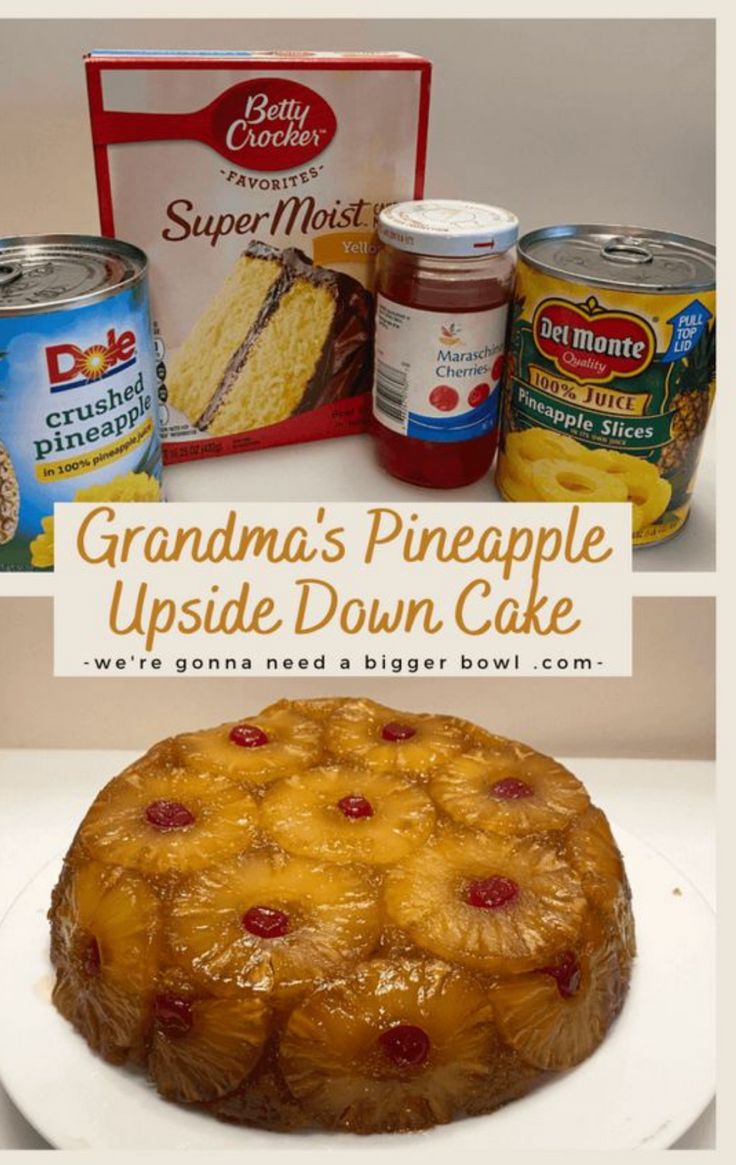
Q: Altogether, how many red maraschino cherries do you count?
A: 11